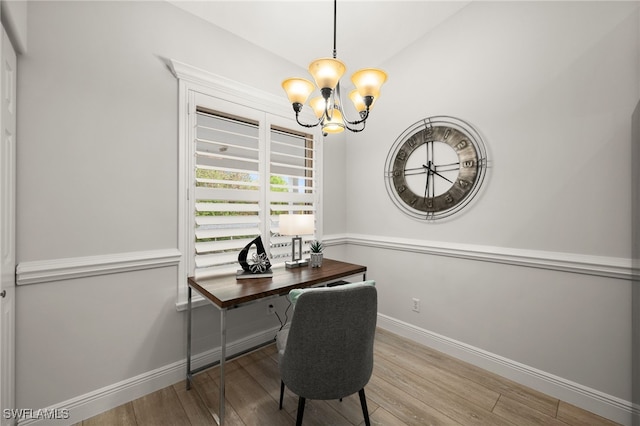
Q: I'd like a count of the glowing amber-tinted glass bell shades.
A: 6